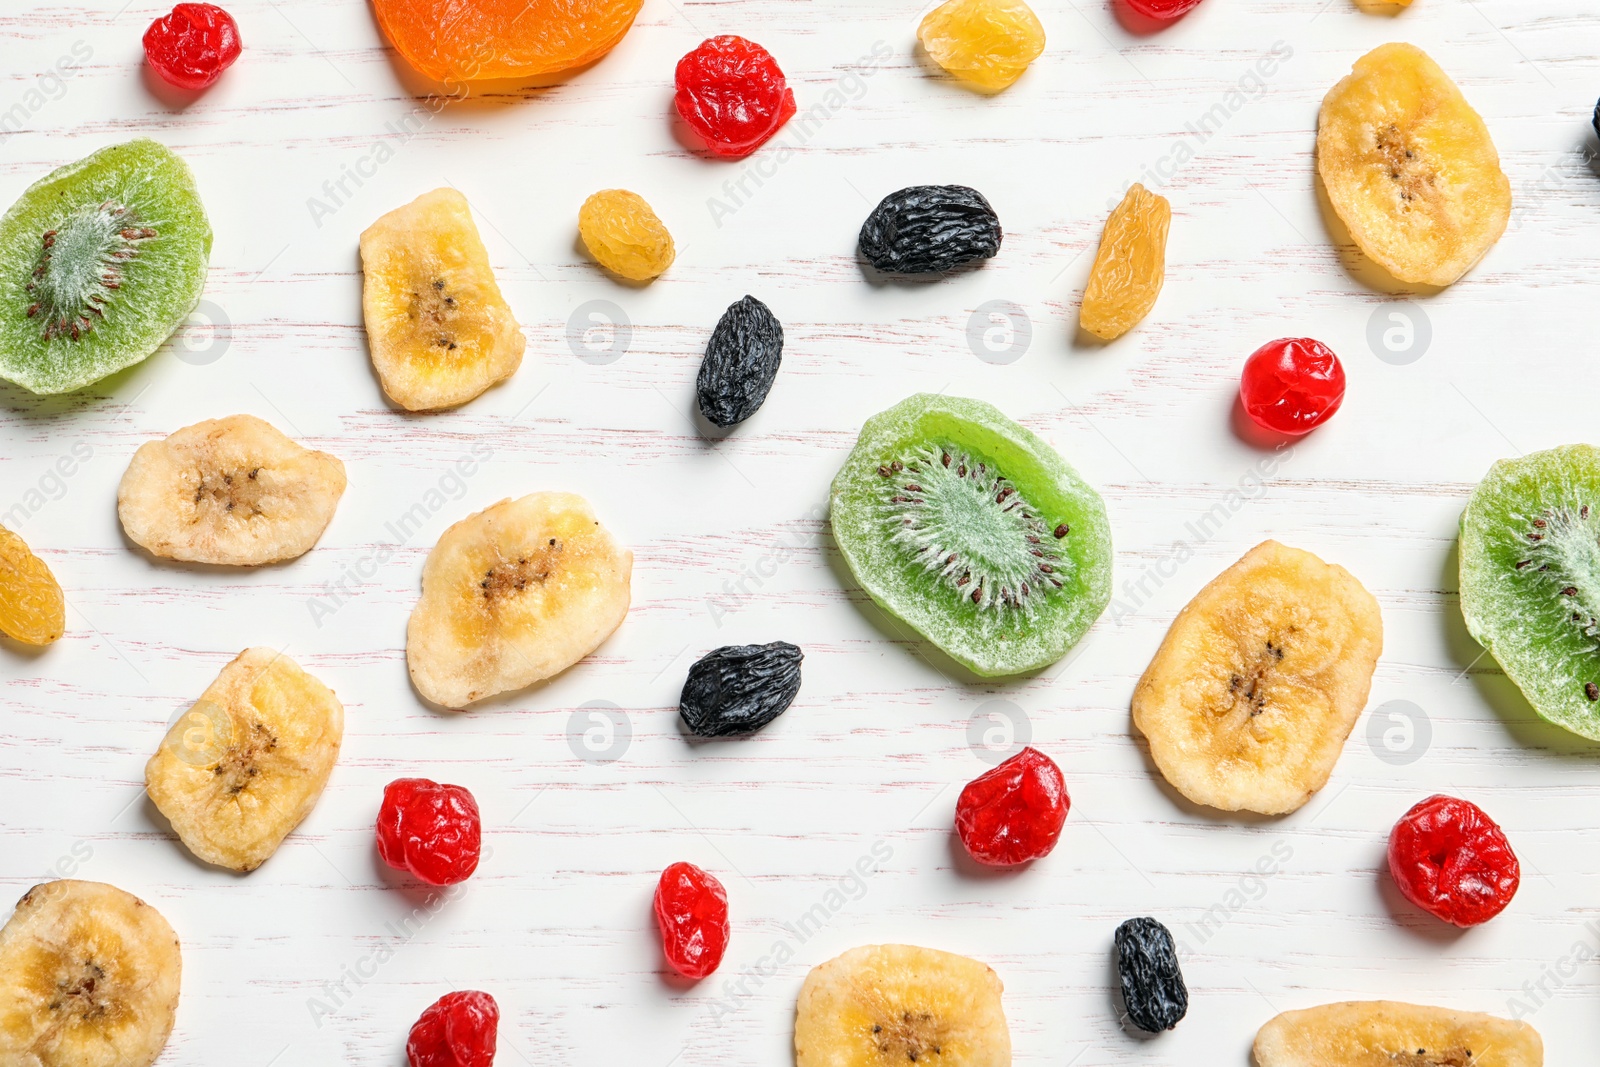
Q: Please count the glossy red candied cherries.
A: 9